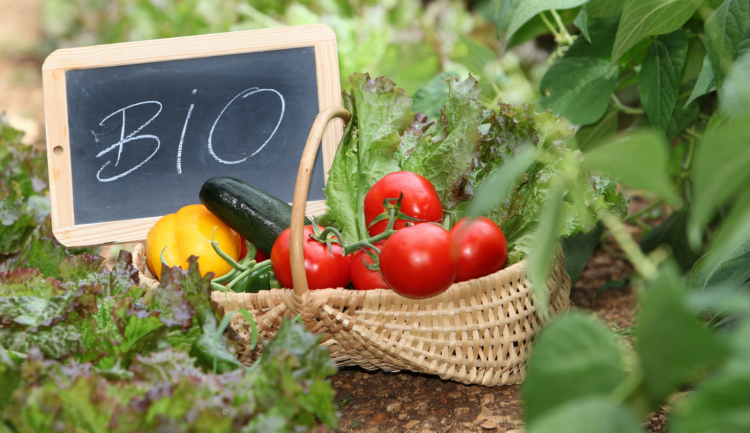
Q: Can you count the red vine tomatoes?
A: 5